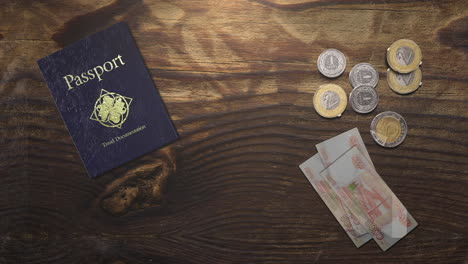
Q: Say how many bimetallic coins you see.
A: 4